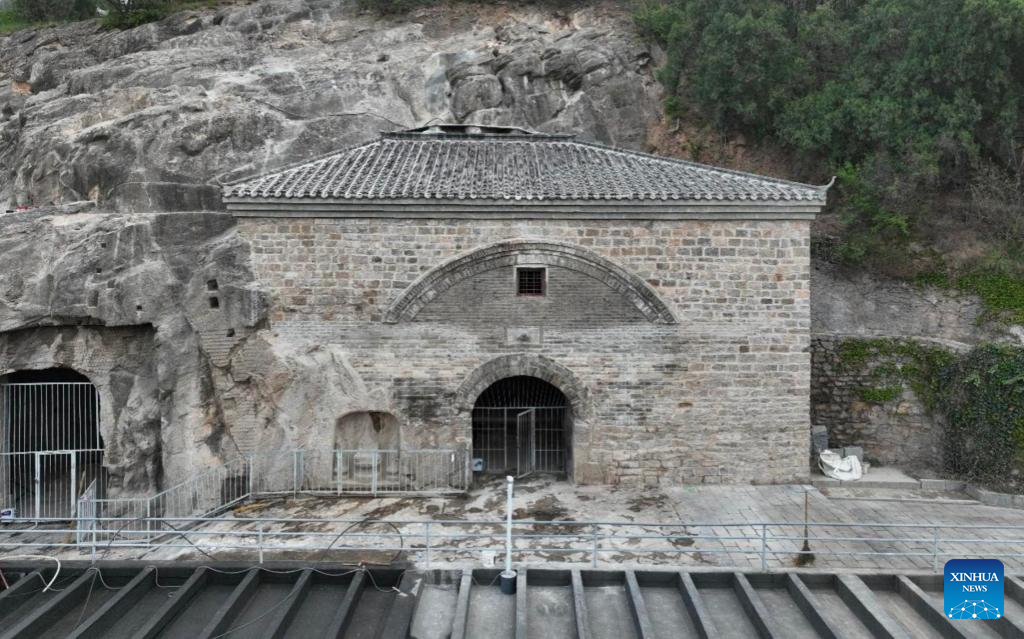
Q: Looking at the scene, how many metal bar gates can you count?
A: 2